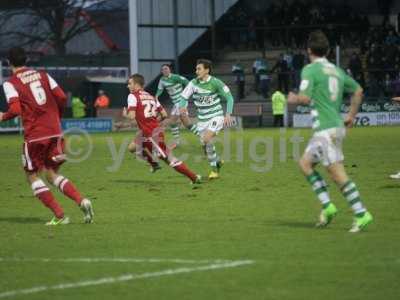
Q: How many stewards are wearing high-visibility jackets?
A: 3